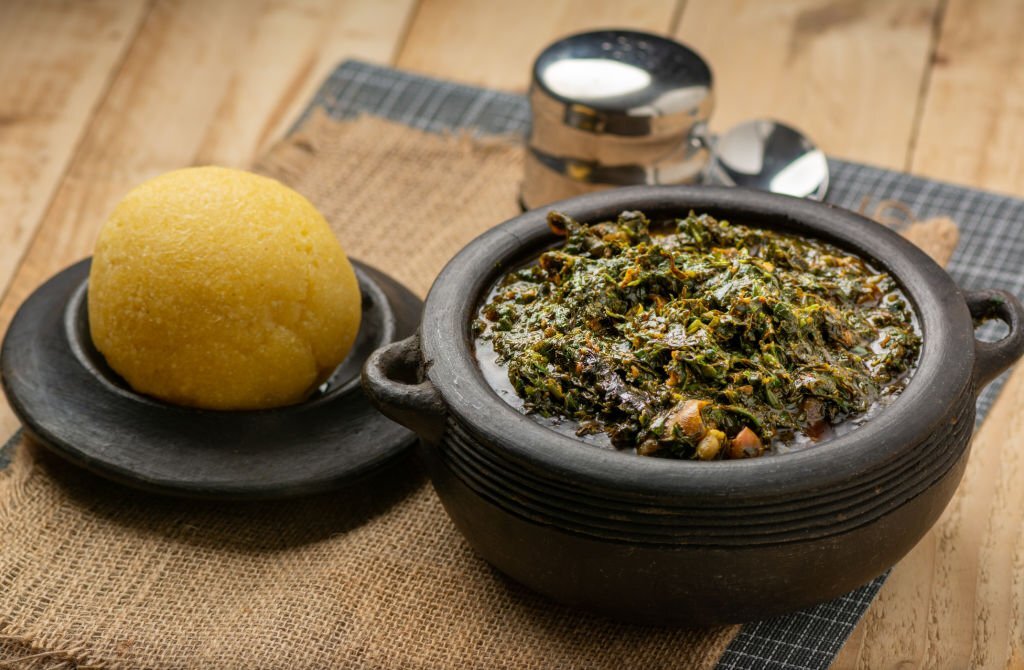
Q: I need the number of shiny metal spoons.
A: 1